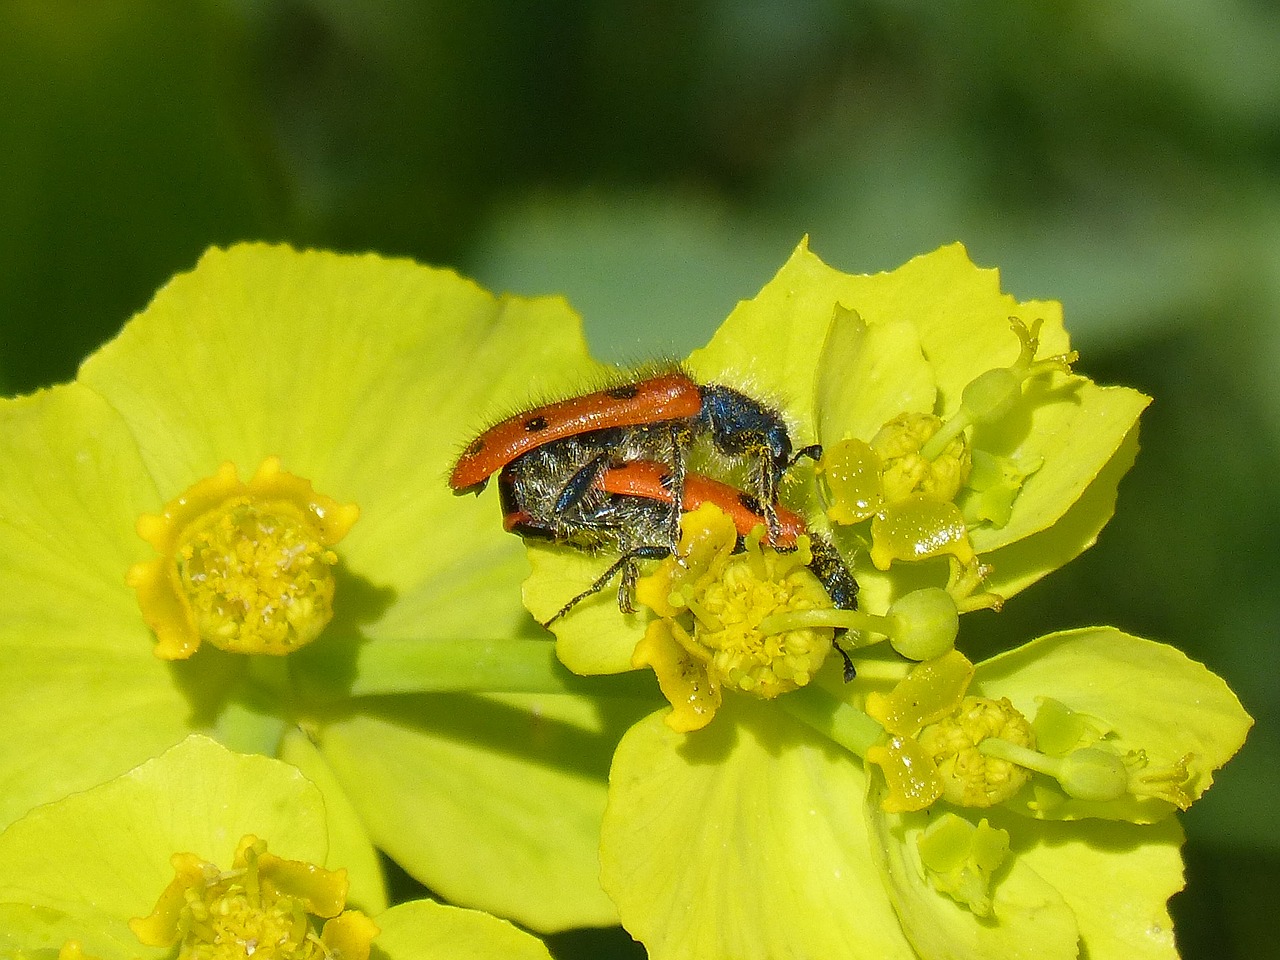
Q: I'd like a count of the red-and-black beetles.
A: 2